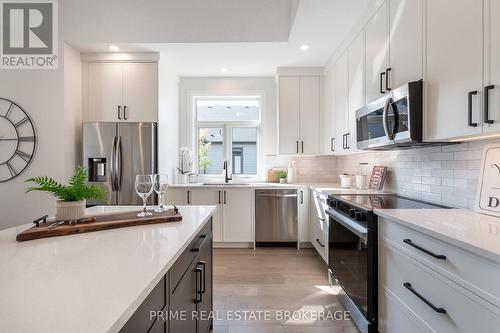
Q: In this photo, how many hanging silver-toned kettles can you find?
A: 0